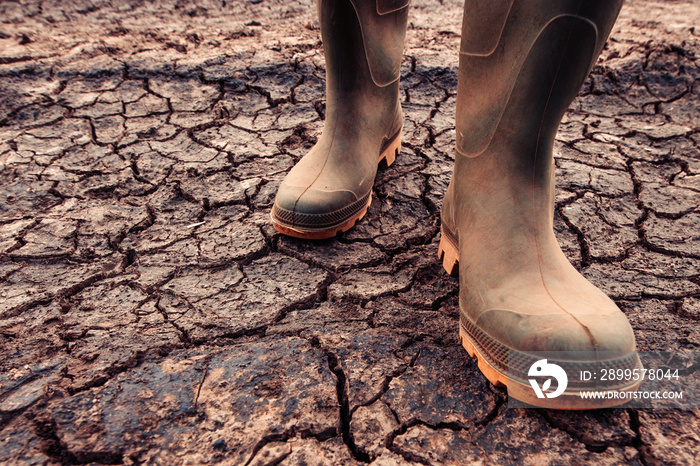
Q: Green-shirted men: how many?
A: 0